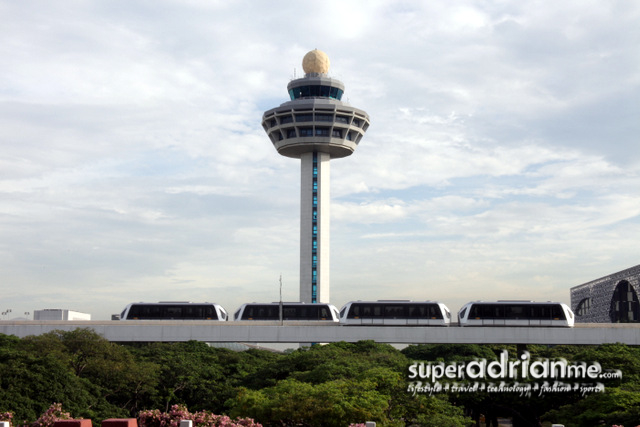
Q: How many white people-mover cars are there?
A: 4